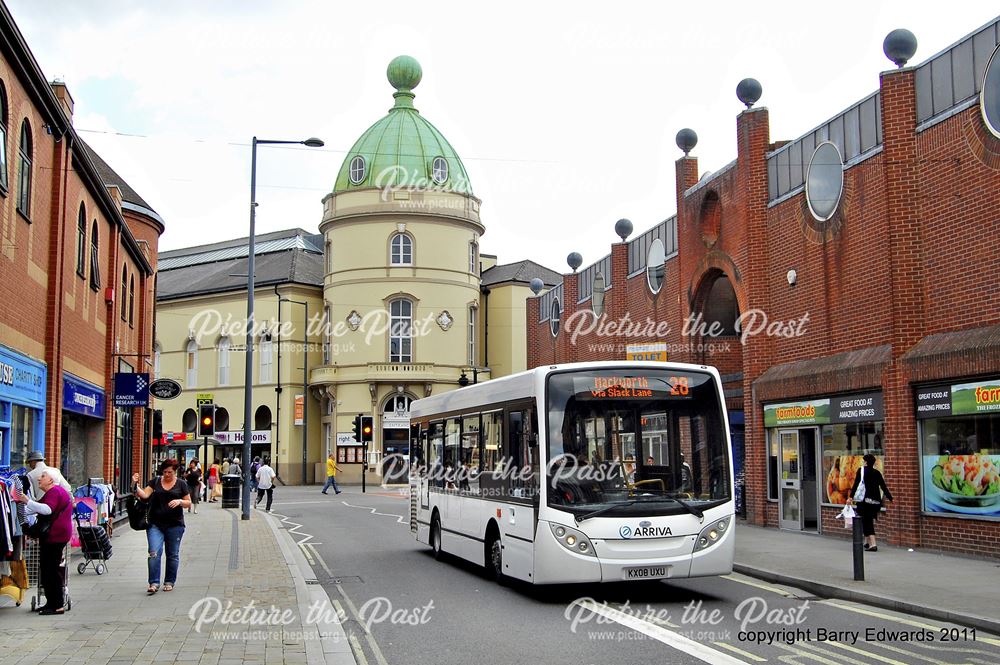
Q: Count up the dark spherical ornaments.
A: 6